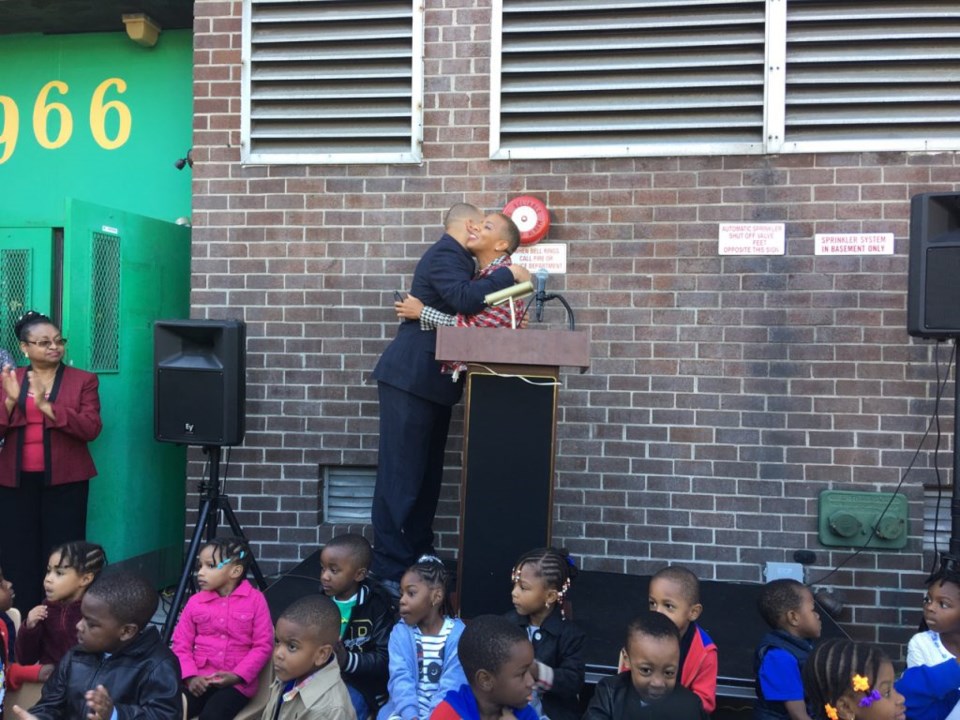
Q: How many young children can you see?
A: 14